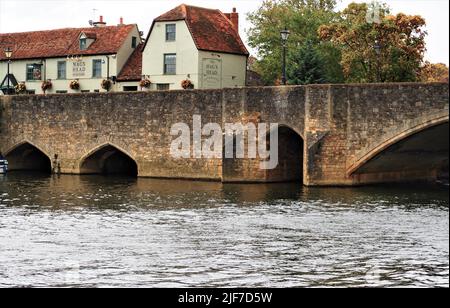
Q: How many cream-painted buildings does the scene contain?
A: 2